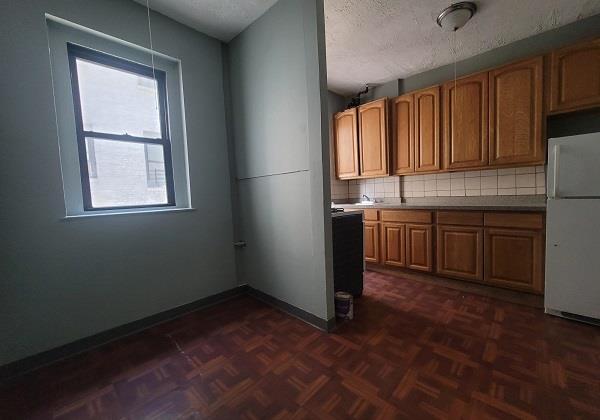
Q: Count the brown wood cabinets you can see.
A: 12